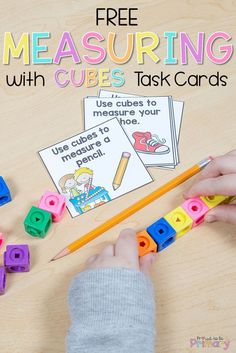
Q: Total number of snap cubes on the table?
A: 11